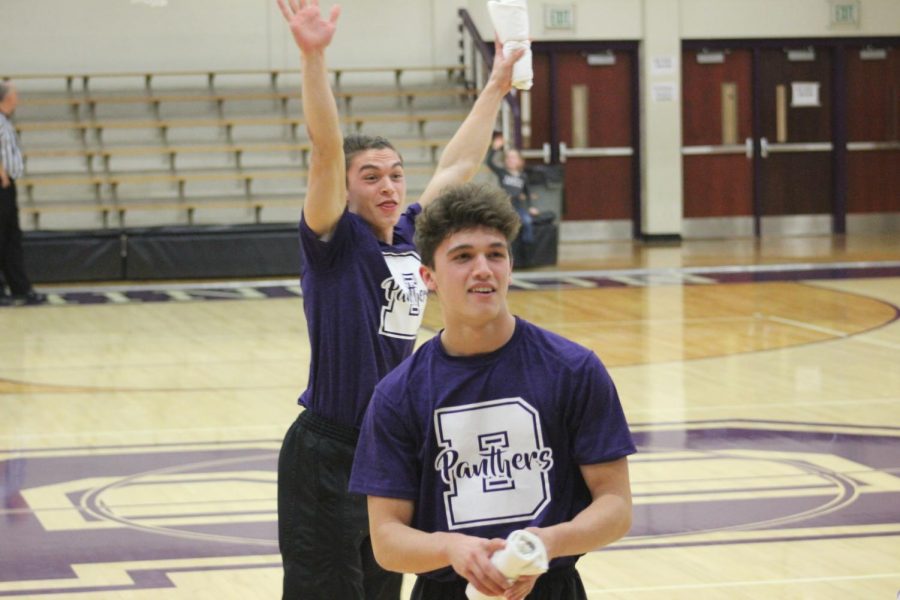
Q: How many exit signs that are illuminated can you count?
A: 2